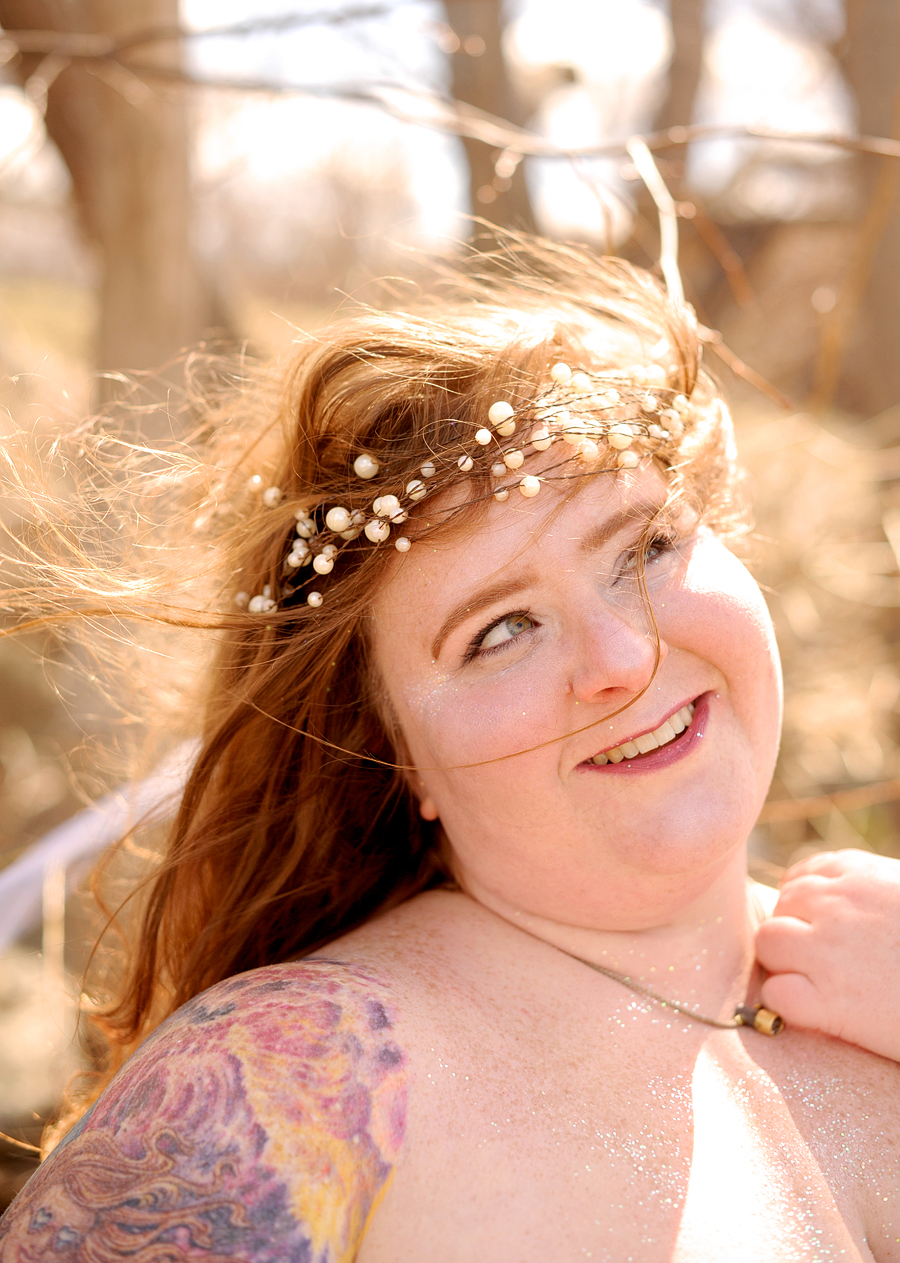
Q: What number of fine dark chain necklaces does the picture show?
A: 1